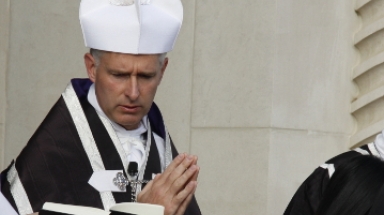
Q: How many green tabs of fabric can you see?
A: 0